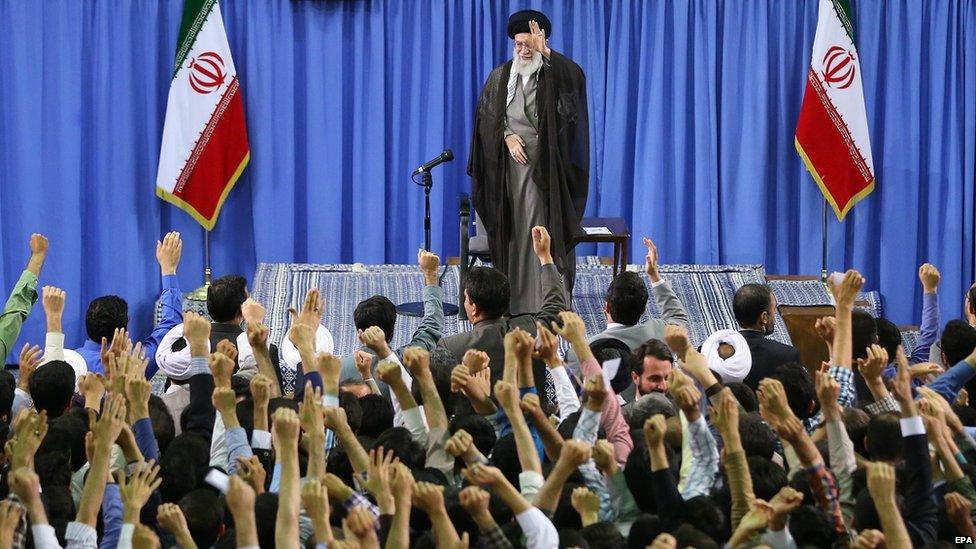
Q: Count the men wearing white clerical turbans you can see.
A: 4